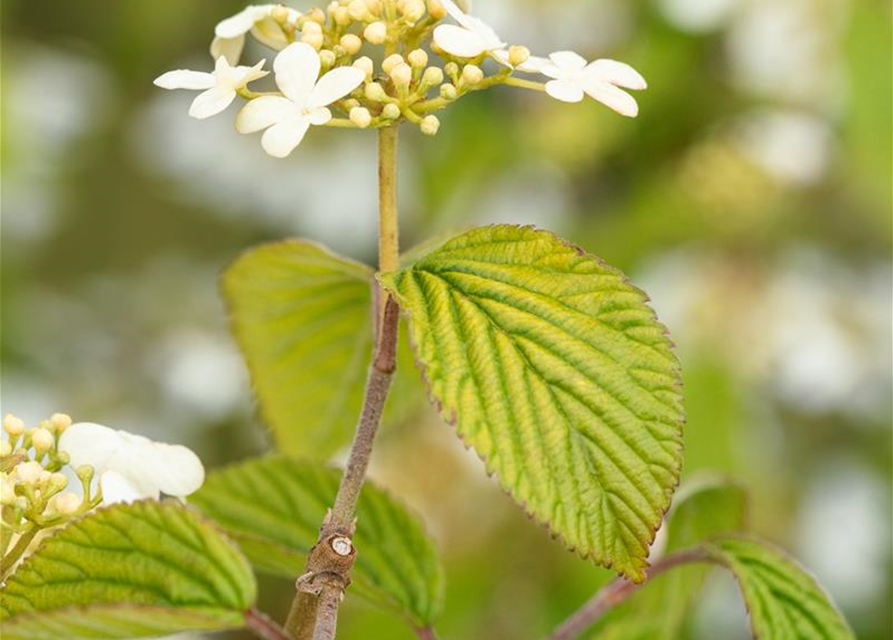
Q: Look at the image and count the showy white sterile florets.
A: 6